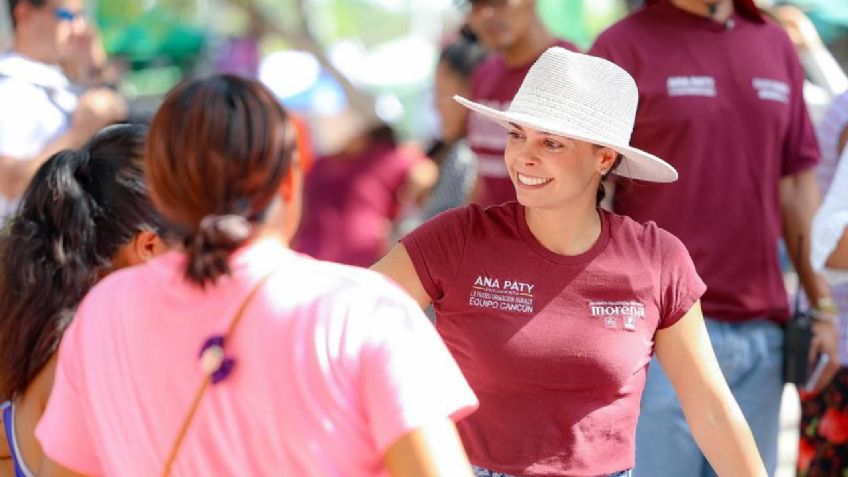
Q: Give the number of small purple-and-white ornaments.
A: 1